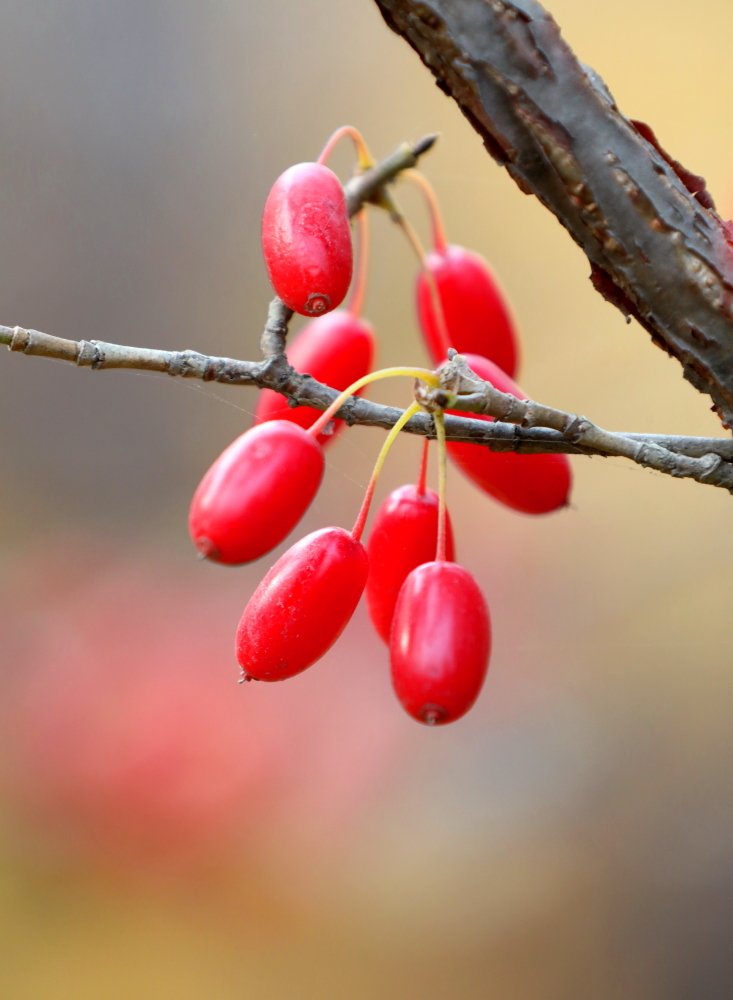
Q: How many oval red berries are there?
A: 8